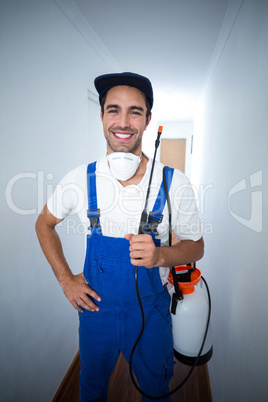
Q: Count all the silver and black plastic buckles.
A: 2